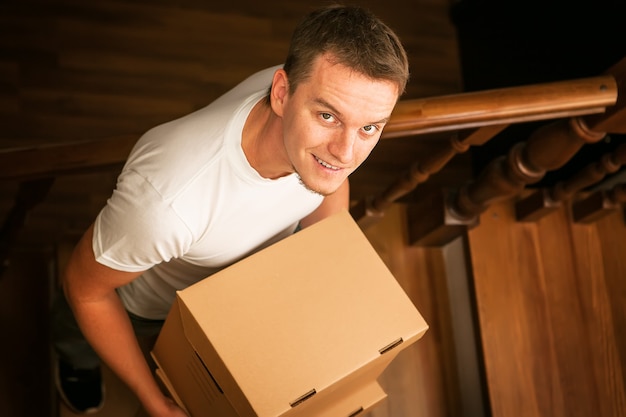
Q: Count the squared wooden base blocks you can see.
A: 4